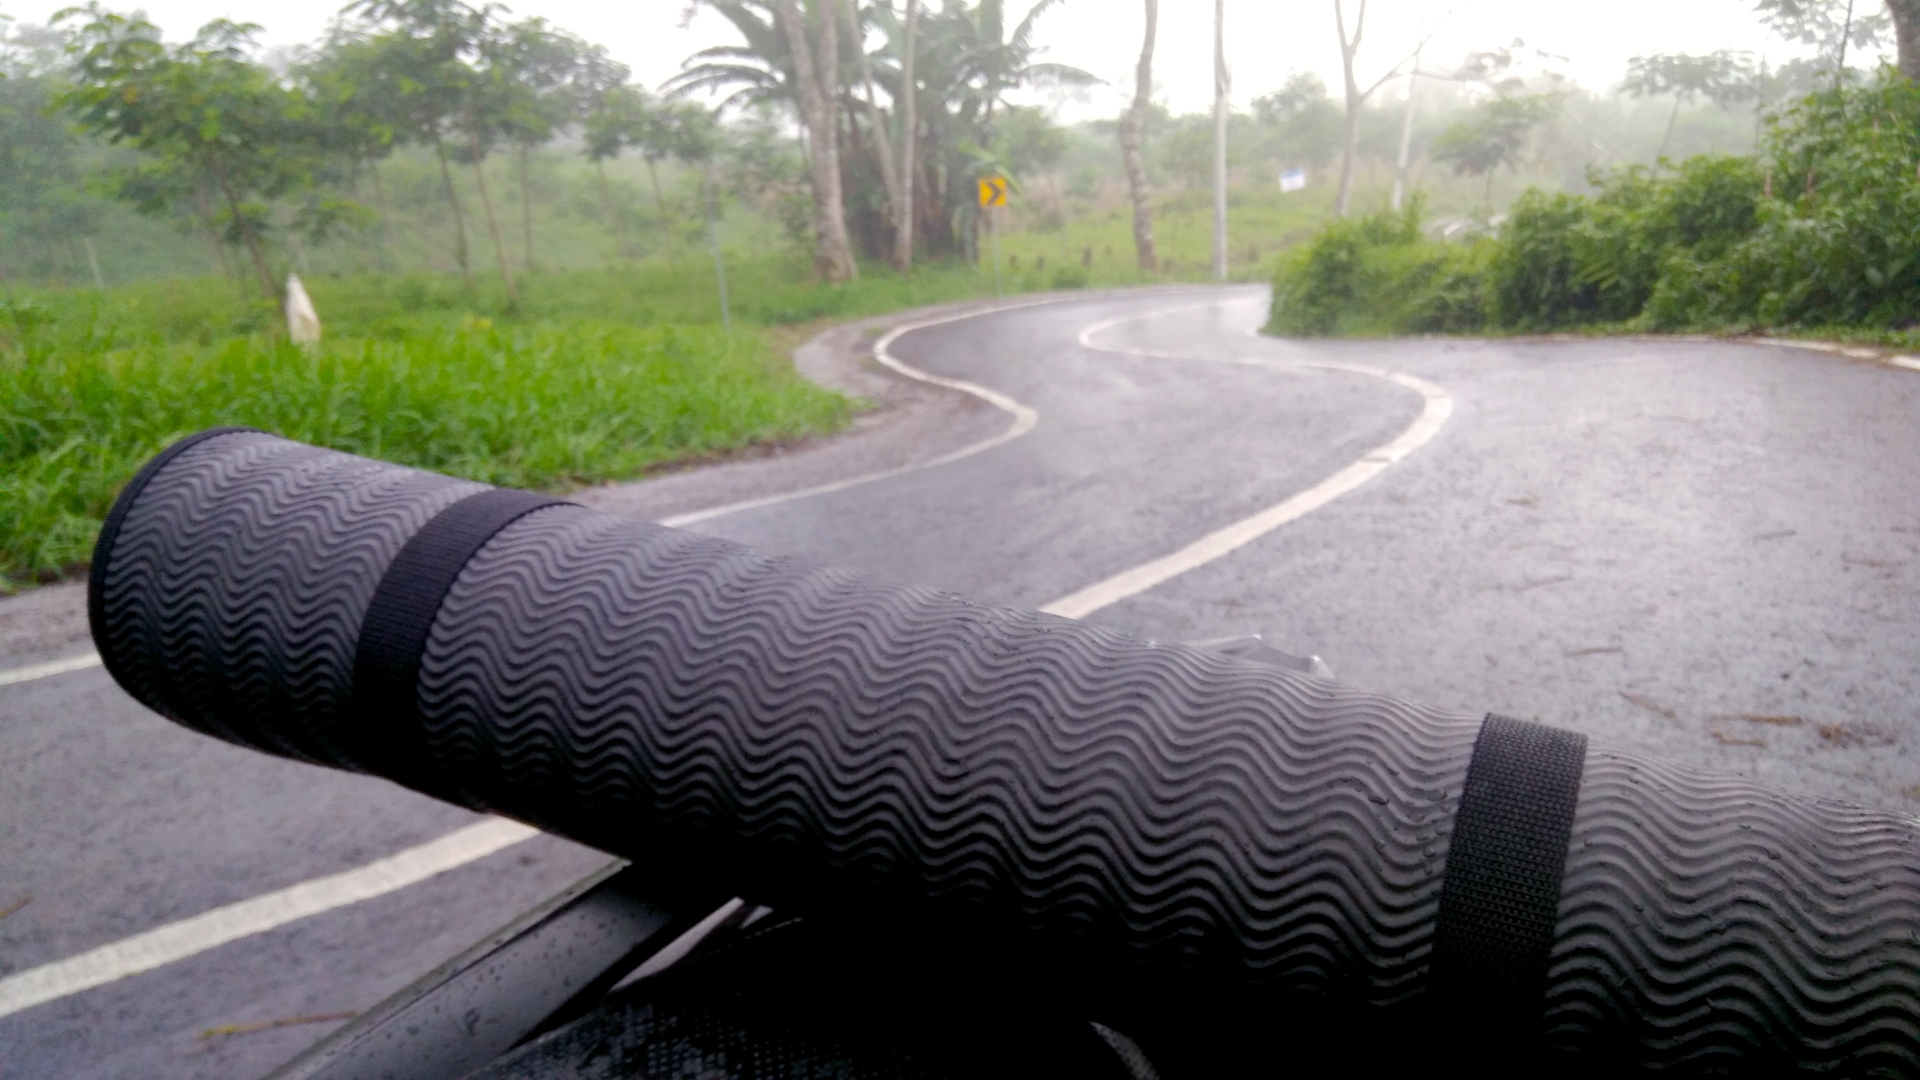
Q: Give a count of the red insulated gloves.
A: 0